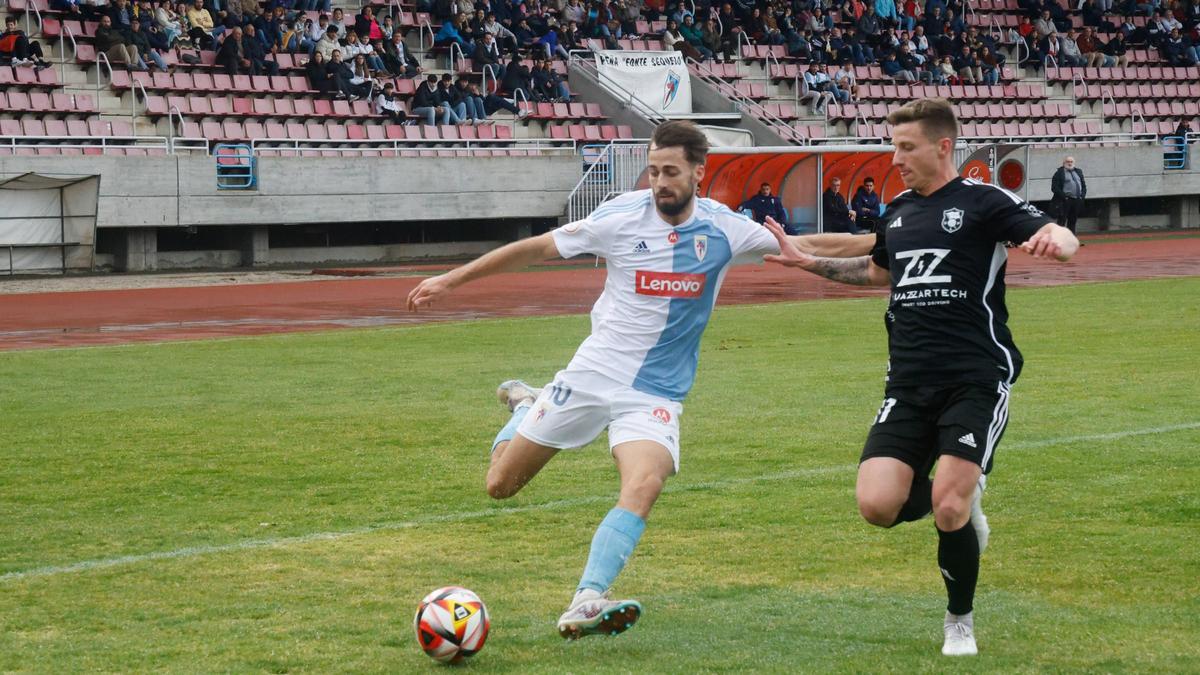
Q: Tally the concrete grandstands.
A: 1